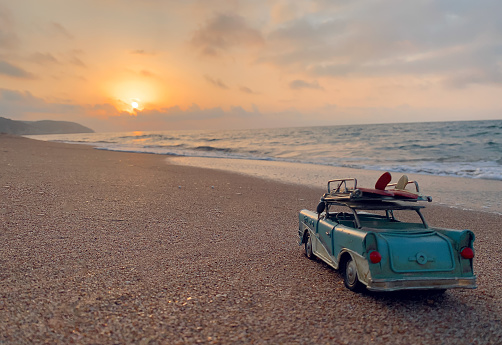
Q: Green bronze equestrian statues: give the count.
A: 0